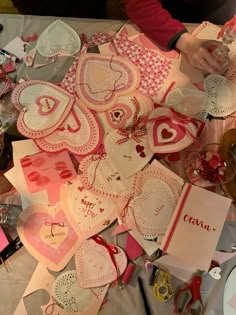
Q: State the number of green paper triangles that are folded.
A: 0